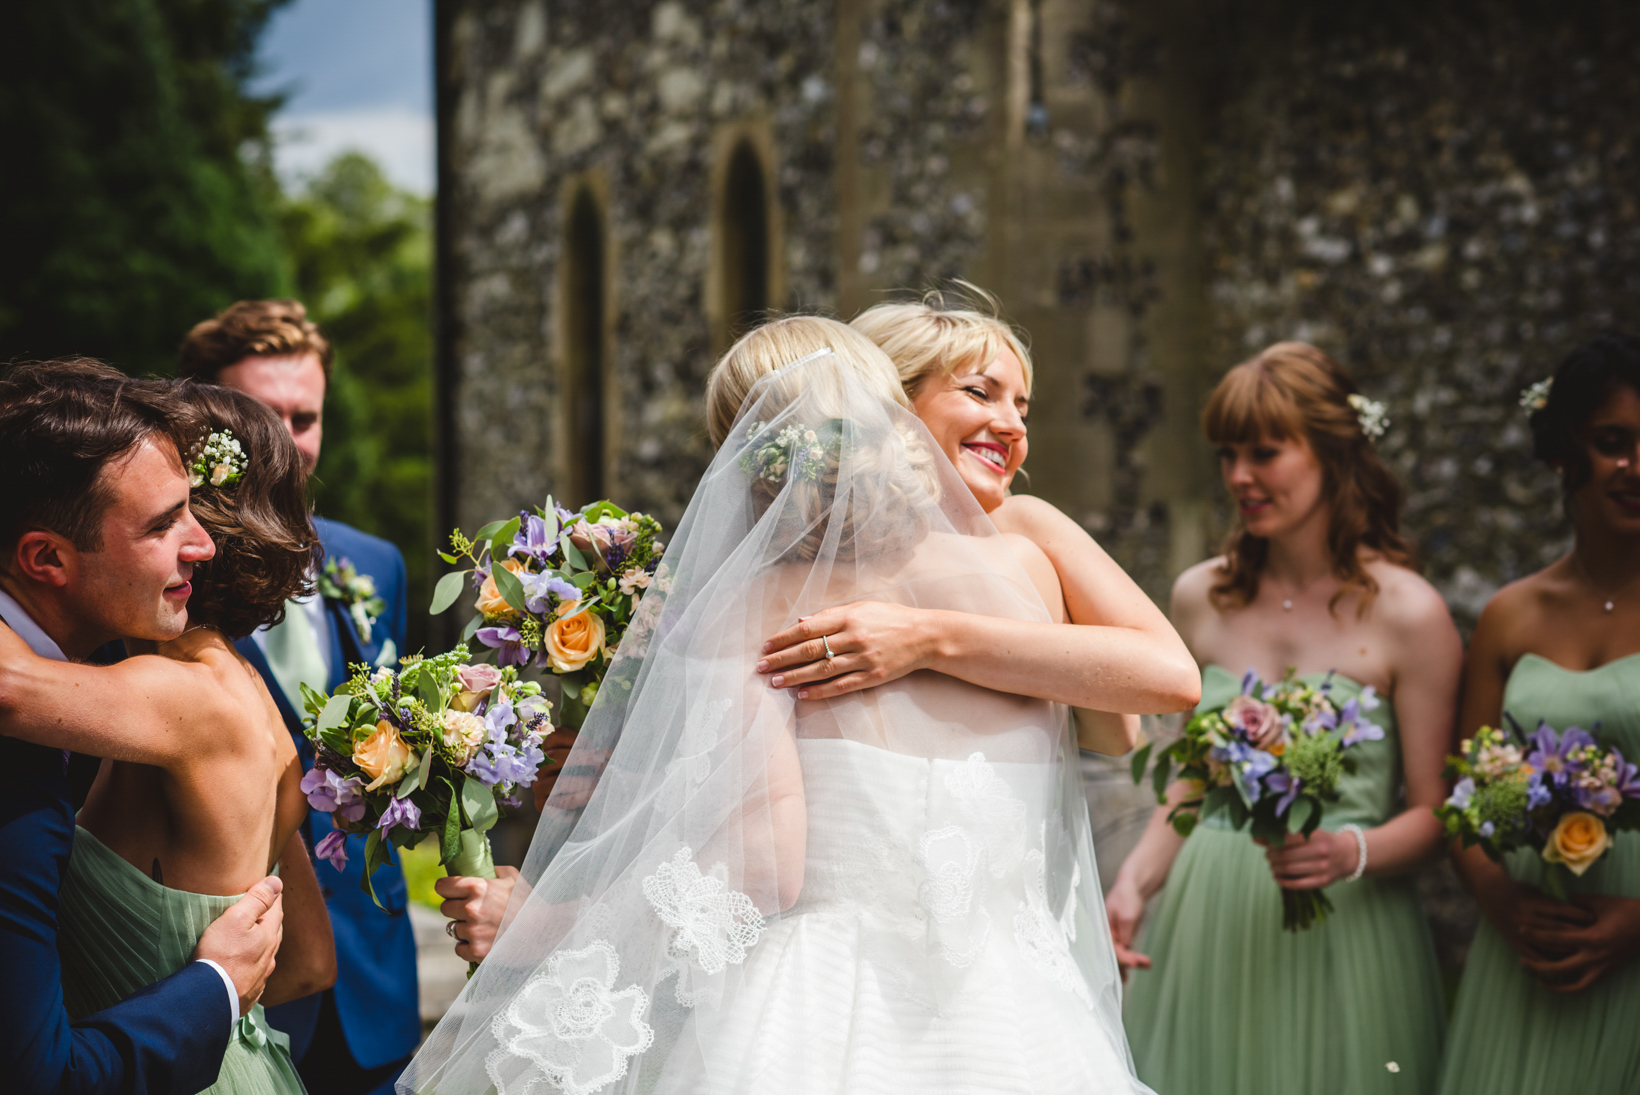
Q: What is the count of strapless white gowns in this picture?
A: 1